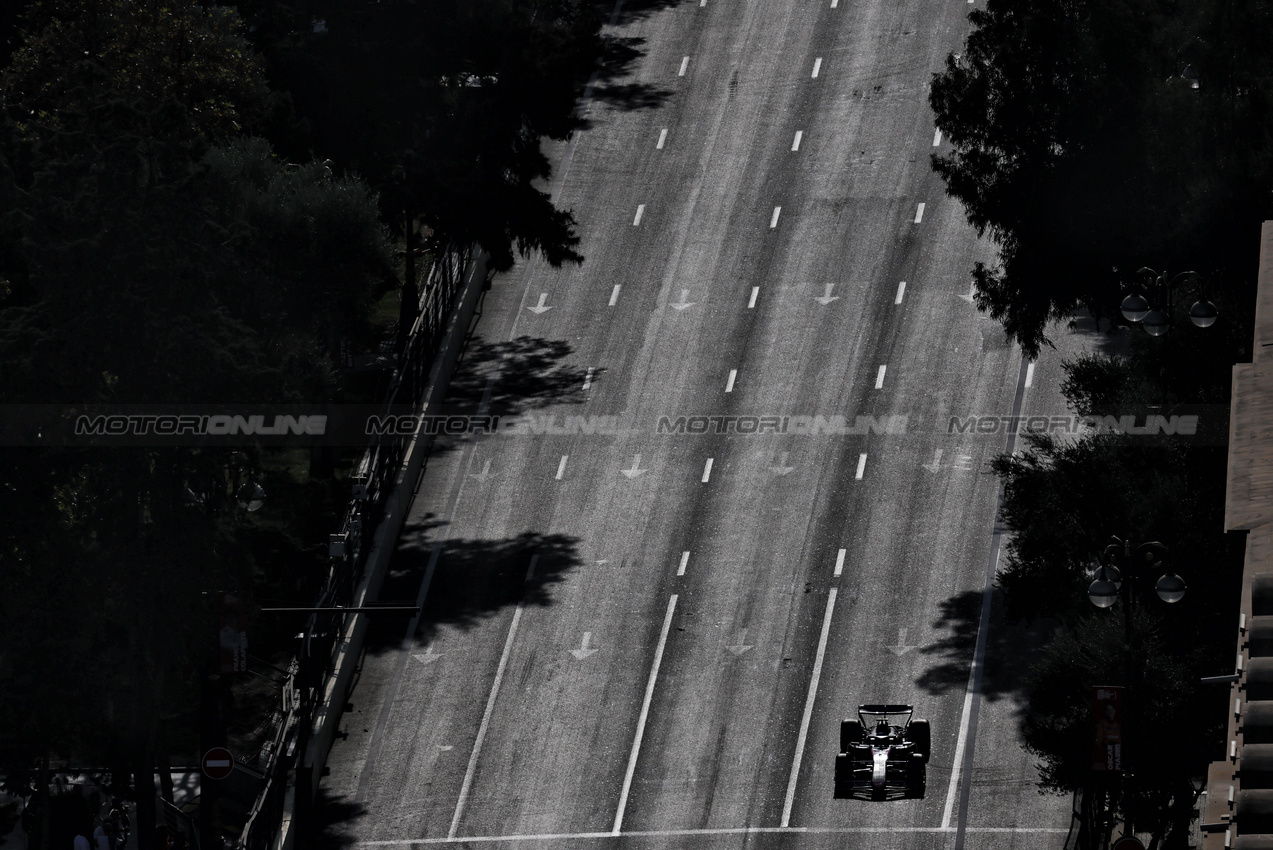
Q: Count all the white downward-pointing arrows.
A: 12